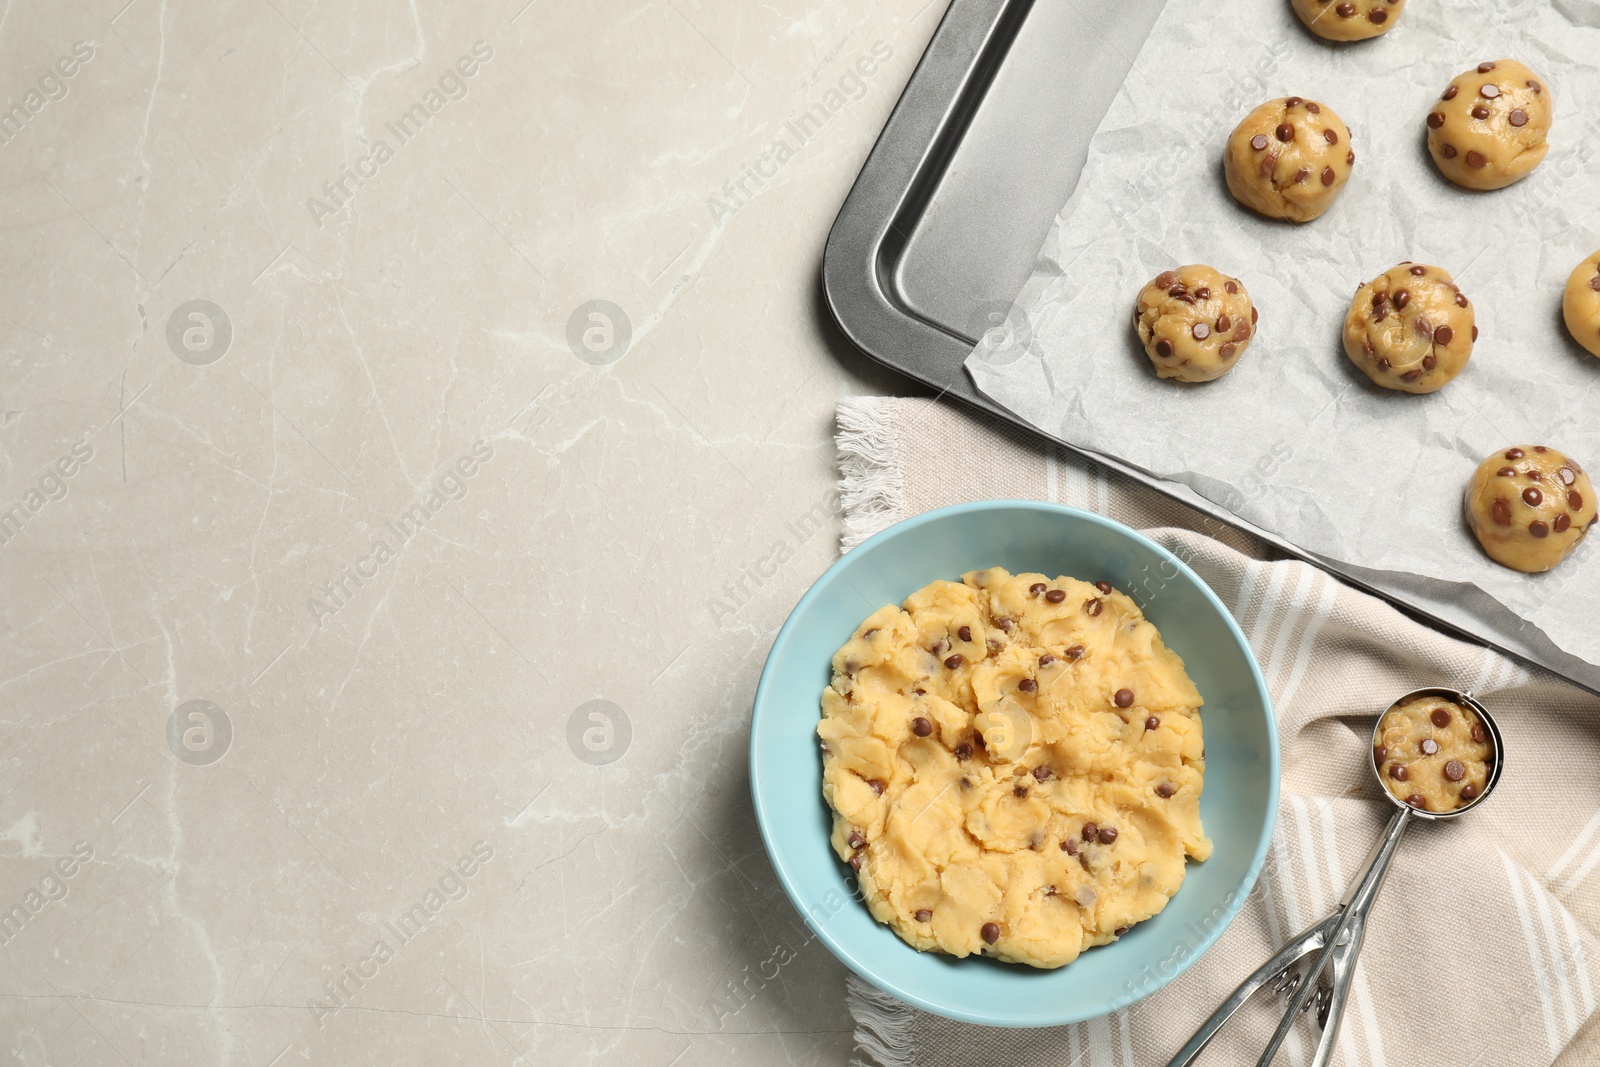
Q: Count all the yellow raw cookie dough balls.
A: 7